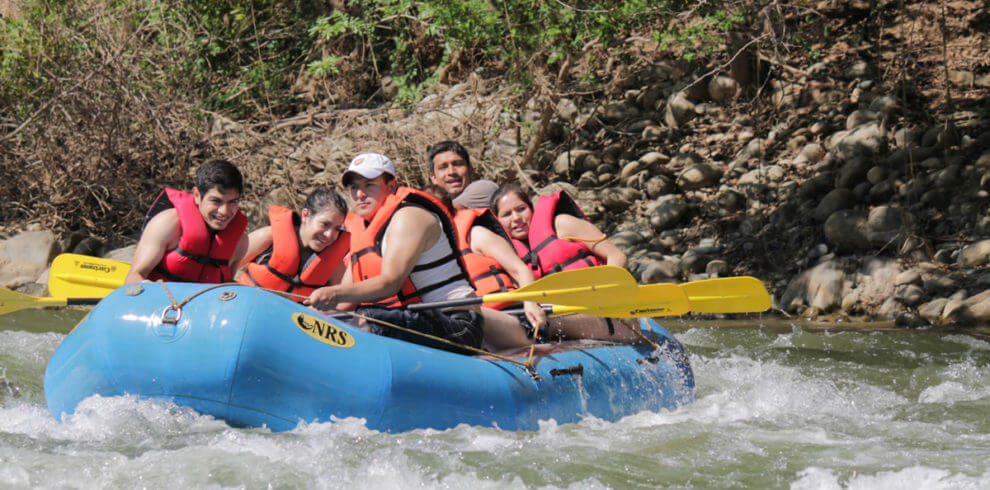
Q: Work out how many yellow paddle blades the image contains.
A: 5